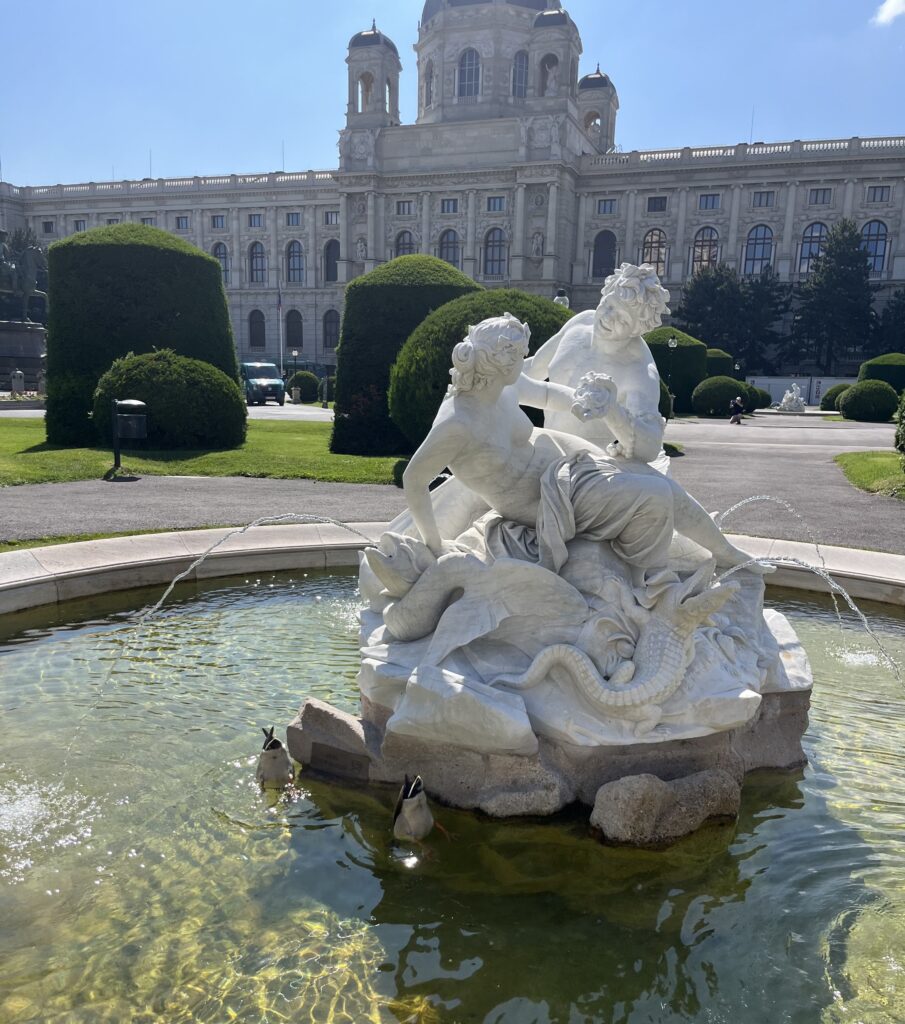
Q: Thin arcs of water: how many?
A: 3